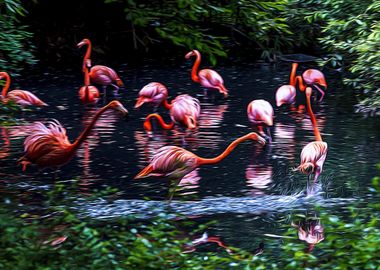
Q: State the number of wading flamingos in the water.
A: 12